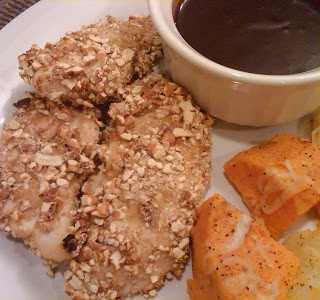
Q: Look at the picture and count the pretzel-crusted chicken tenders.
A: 3